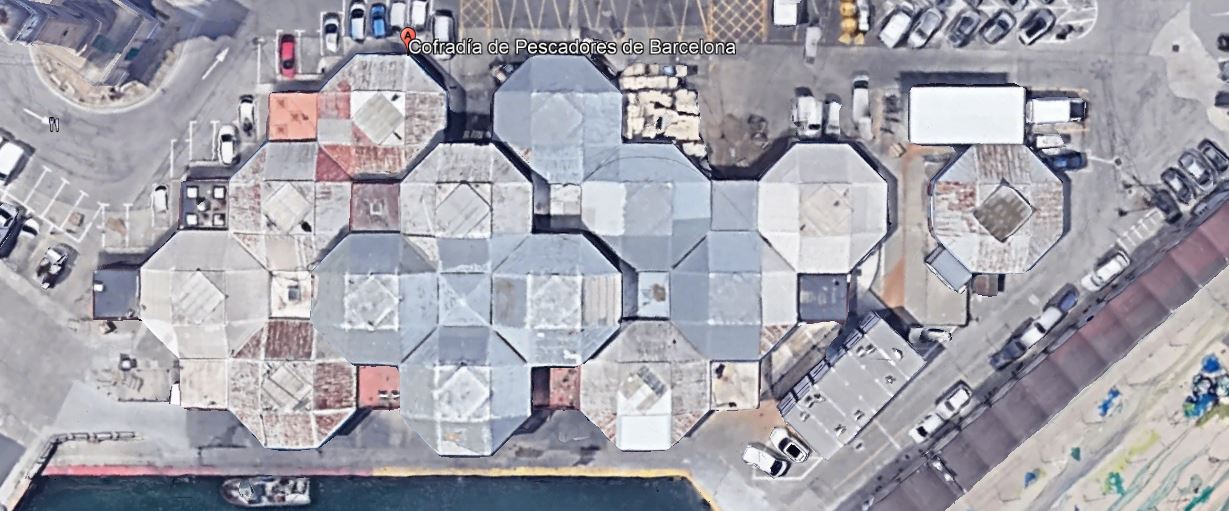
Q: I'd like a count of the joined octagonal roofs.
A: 13